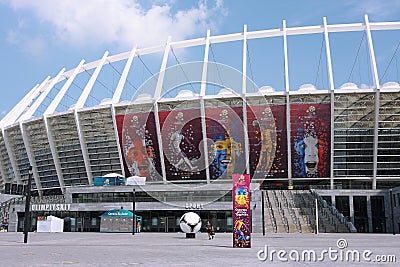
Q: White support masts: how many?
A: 12